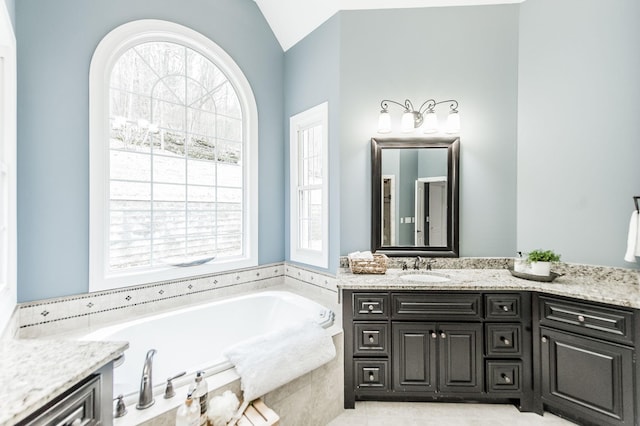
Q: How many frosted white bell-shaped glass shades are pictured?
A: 4